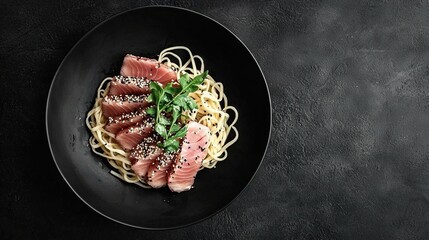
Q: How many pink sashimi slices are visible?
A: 8